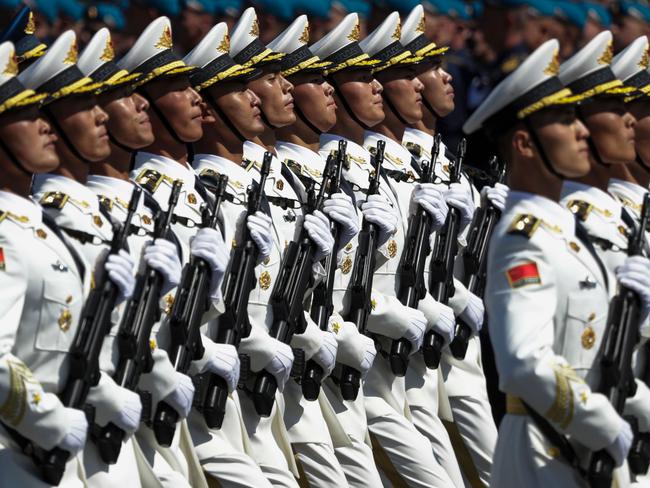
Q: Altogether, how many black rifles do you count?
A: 12